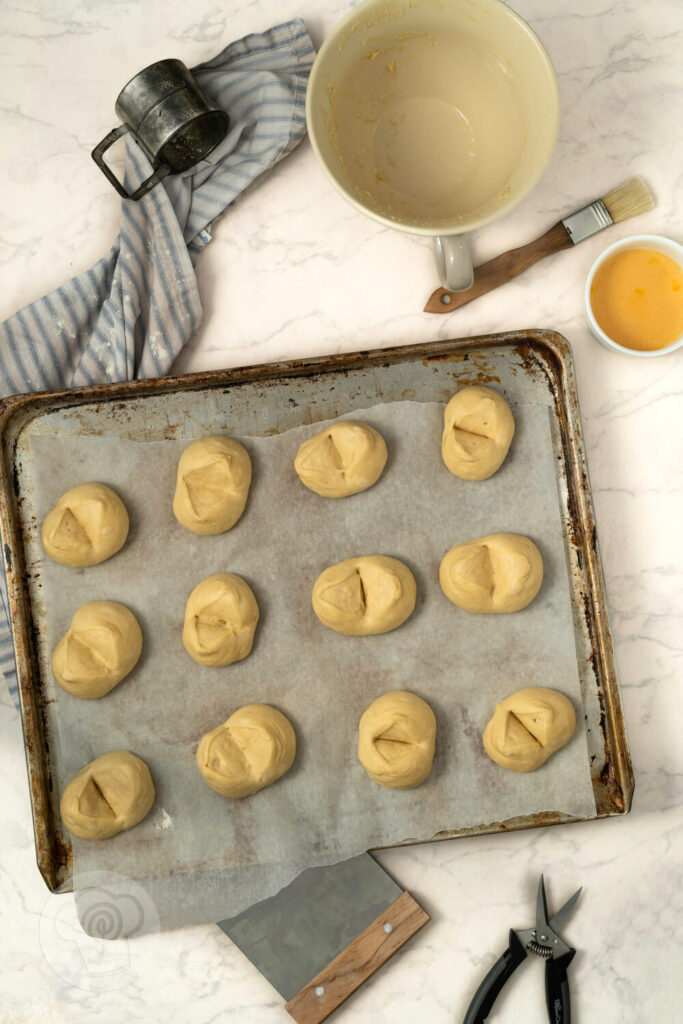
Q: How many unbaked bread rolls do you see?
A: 12